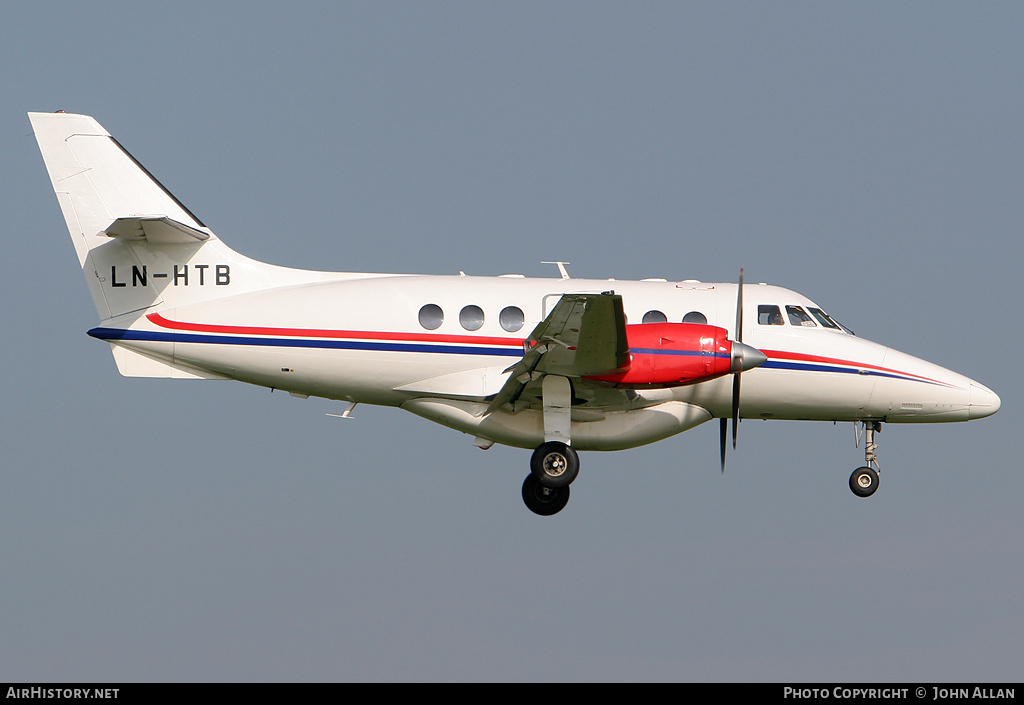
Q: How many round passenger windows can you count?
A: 5